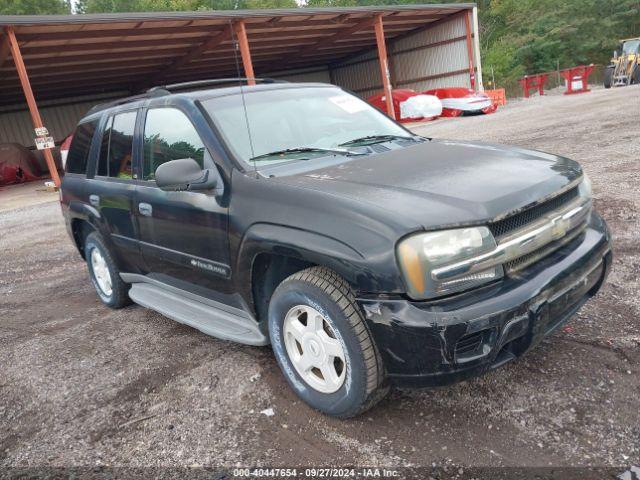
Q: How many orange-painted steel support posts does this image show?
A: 4